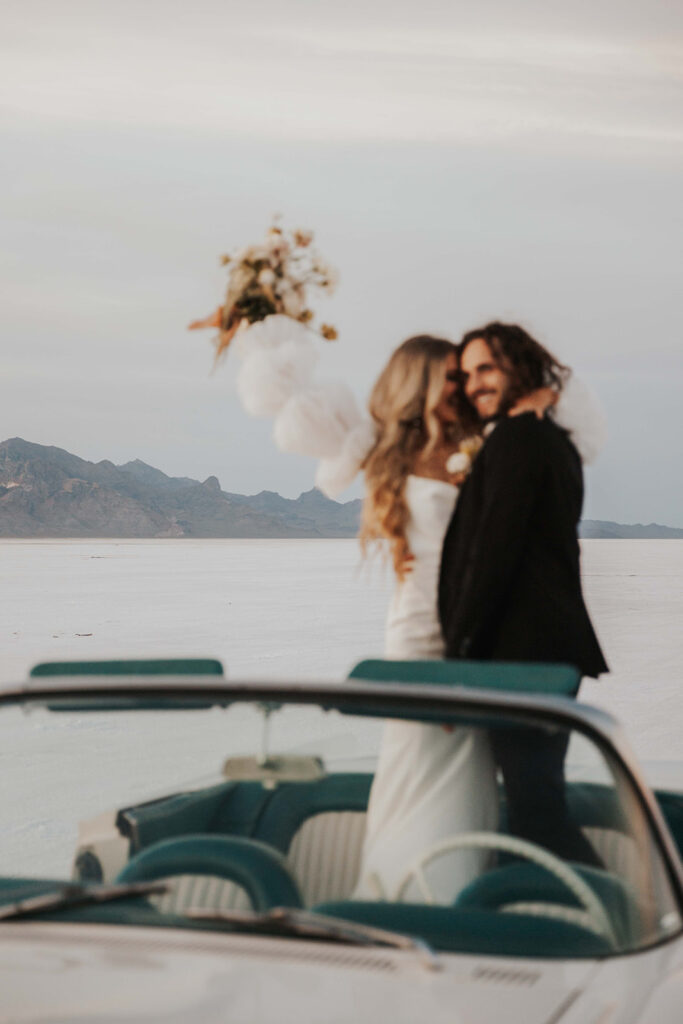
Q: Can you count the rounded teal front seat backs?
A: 2